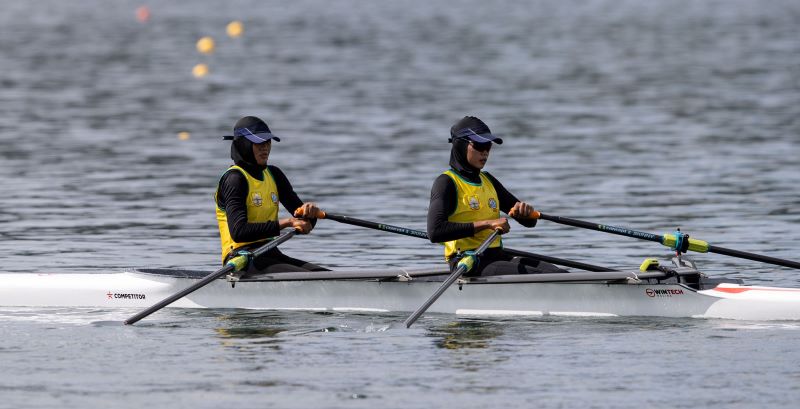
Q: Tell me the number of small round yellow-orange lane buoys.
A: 4